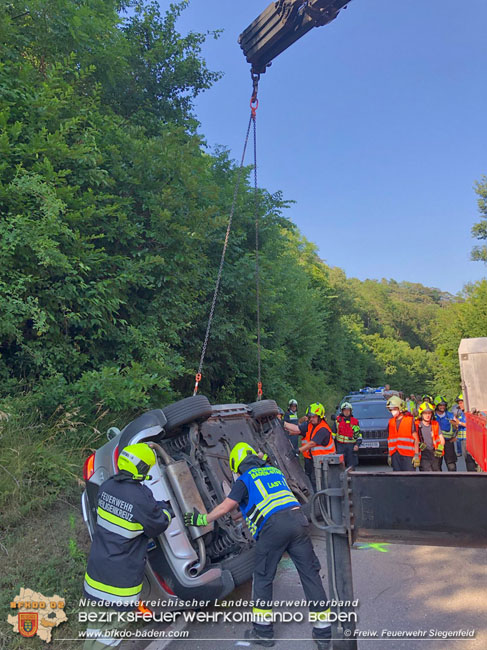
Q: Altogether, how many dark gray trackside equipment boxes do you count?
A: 0